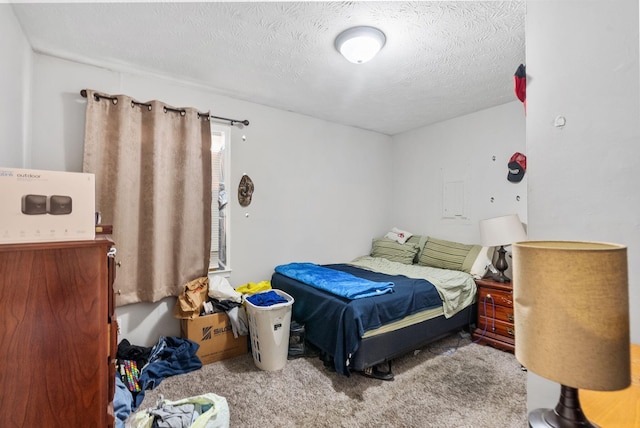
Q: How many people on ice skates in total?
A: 0